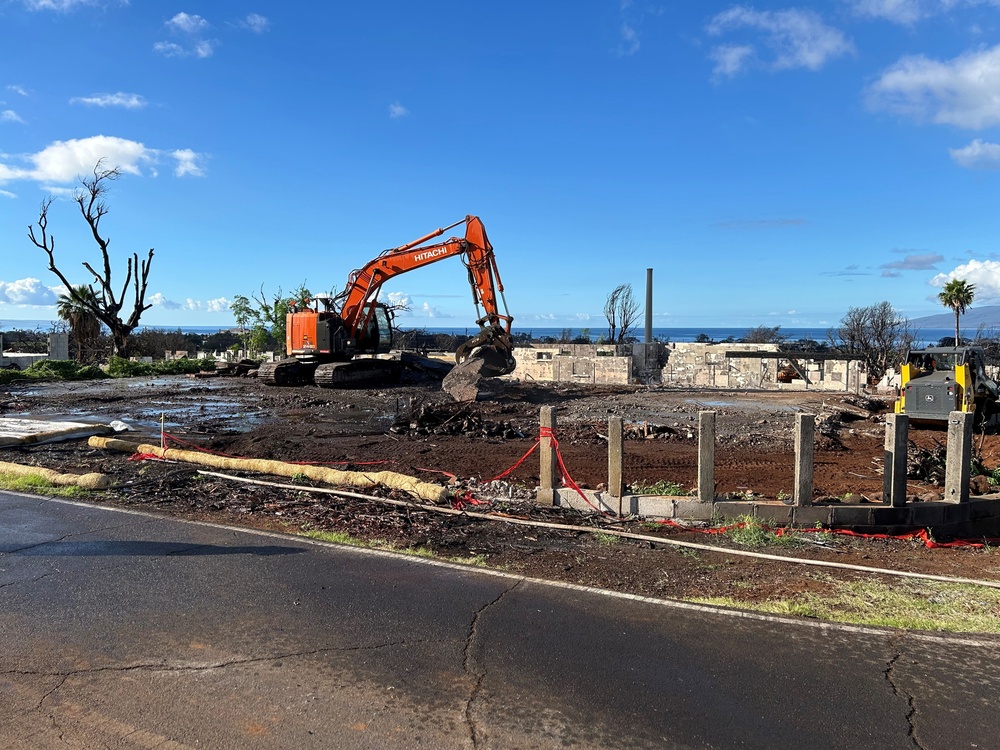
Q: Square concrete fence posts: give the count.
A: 6